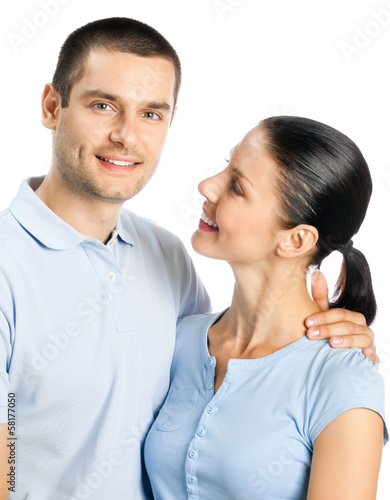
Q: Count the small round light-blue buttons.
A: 6